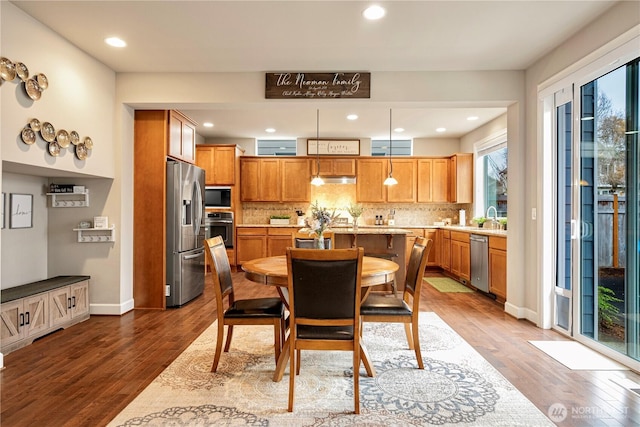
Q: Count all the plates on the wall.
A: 12